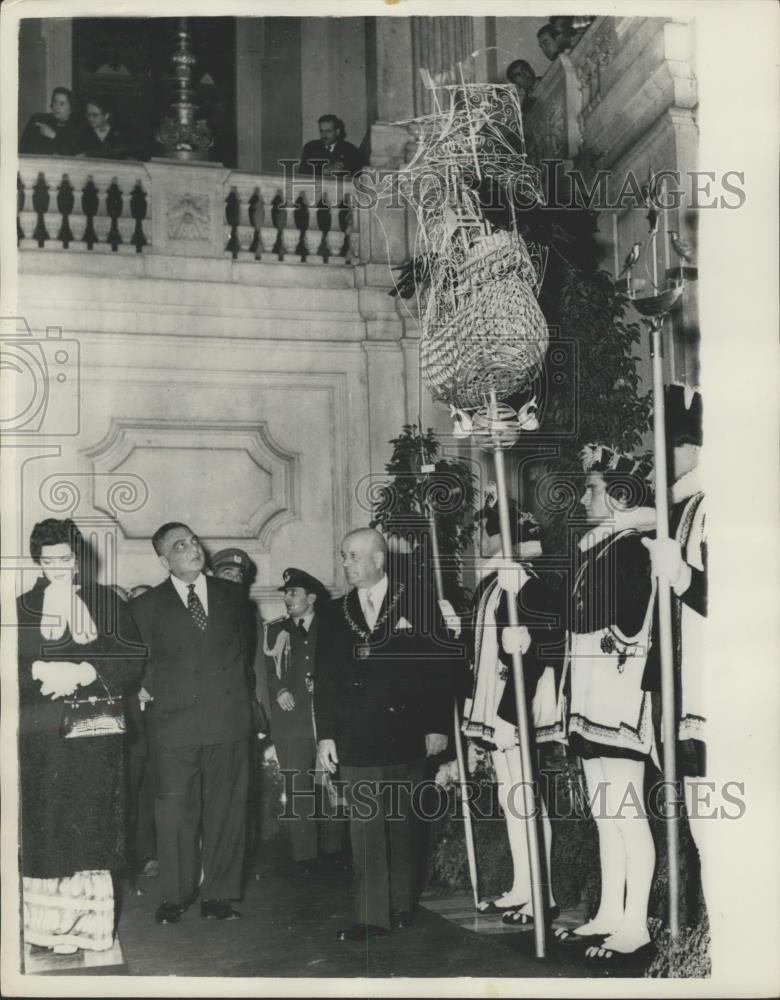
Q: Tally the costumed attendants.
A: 3